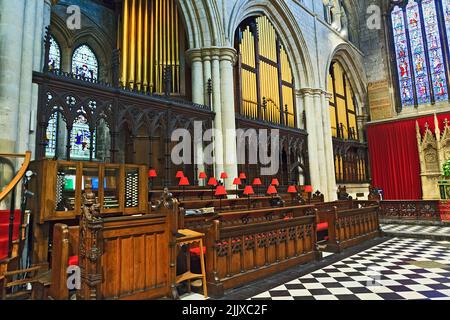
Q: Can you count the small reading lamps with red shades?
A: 15